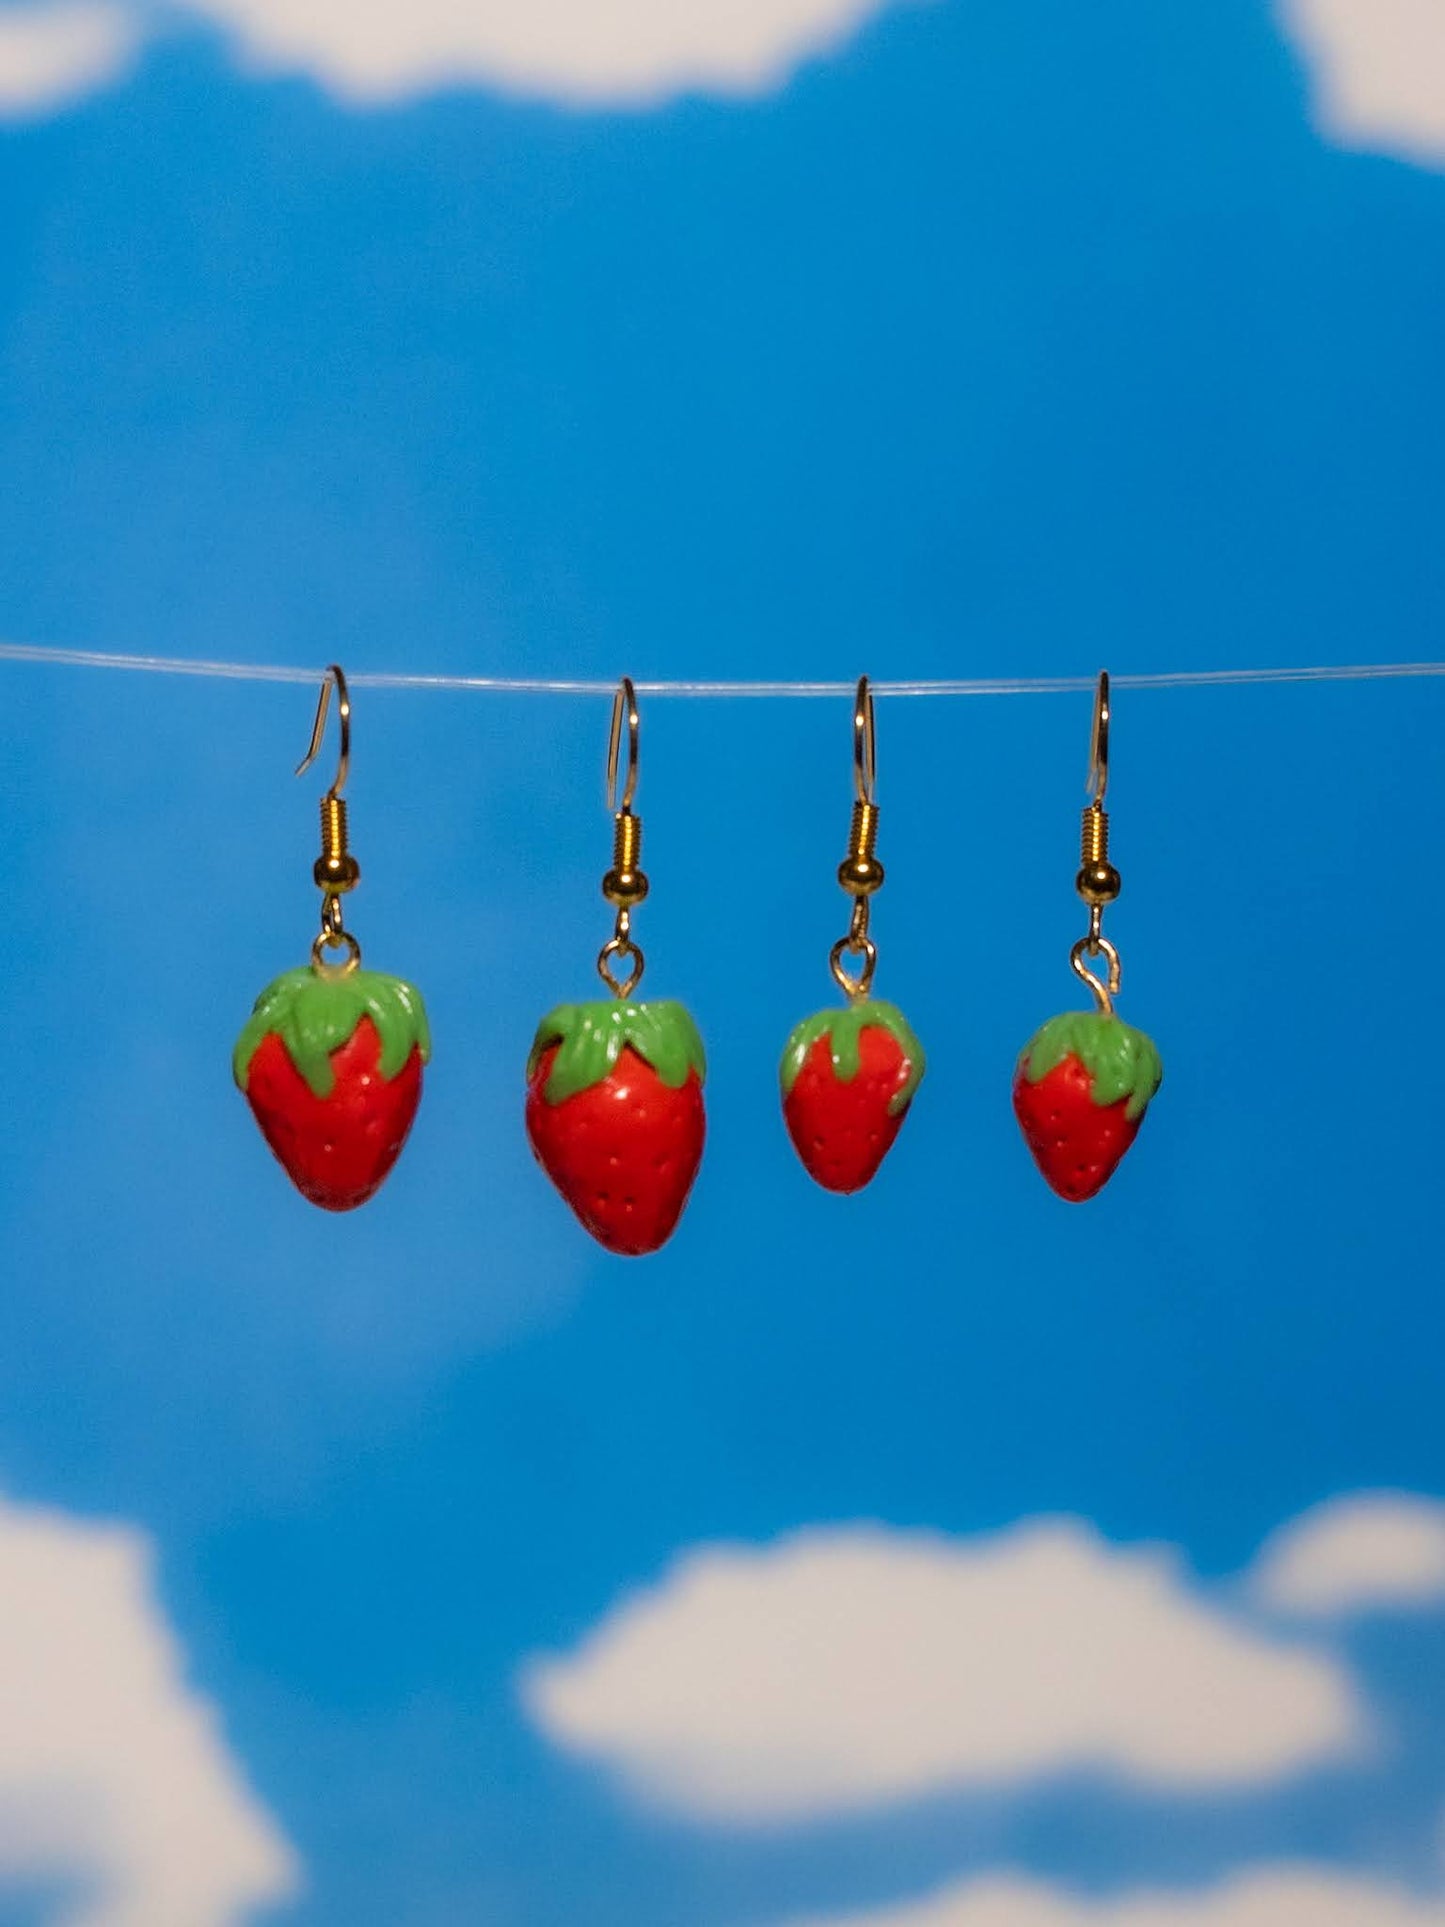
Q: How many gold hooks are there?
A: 4